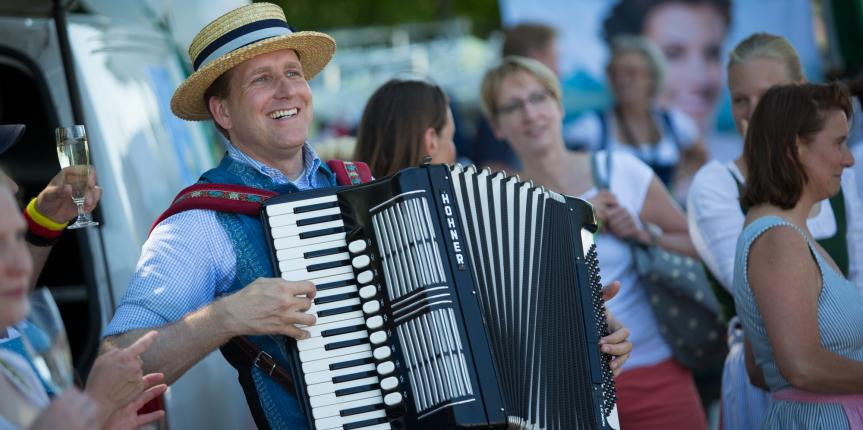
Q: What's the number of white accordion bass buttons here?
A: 11